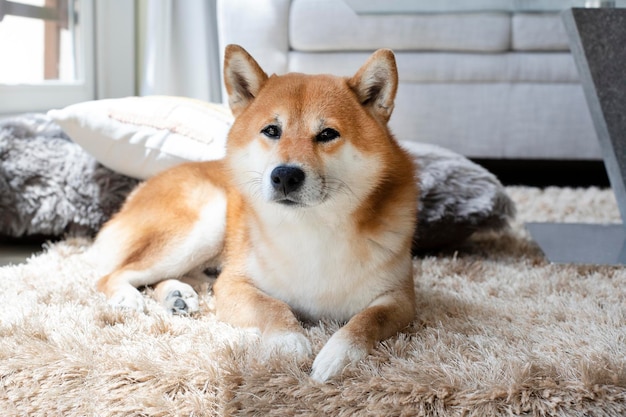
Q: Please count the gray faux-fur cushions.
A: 2